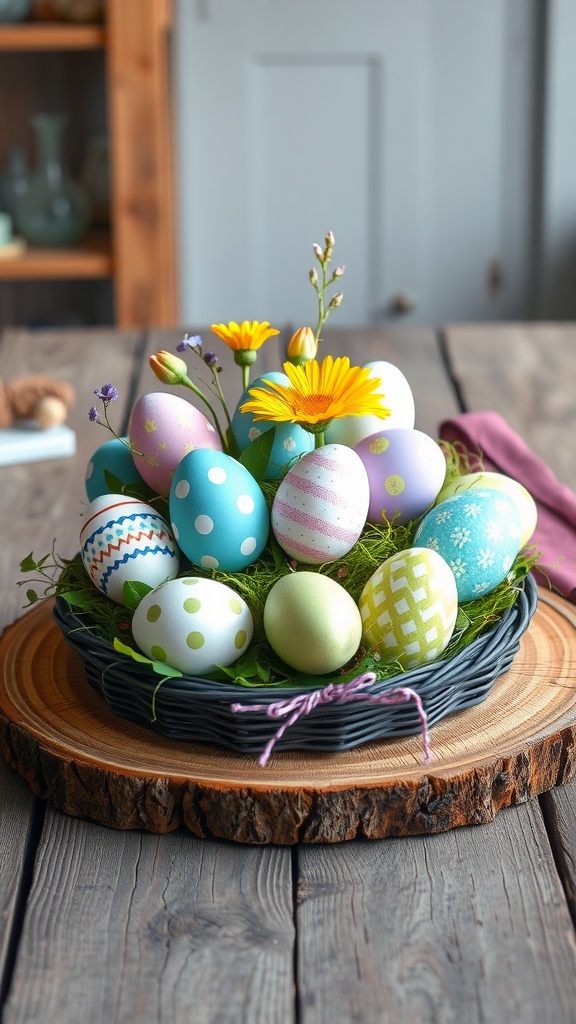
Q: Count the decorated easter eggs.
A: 13